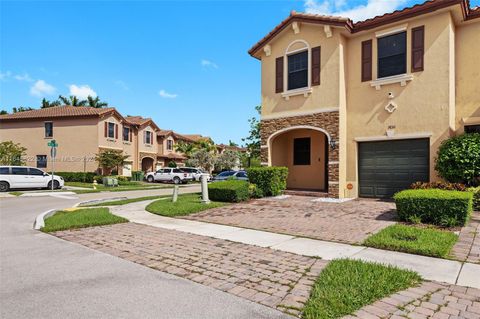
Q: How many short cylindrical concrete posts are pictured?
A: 2